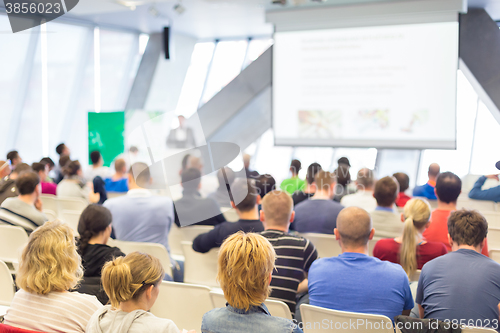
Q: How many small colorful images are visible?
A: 3